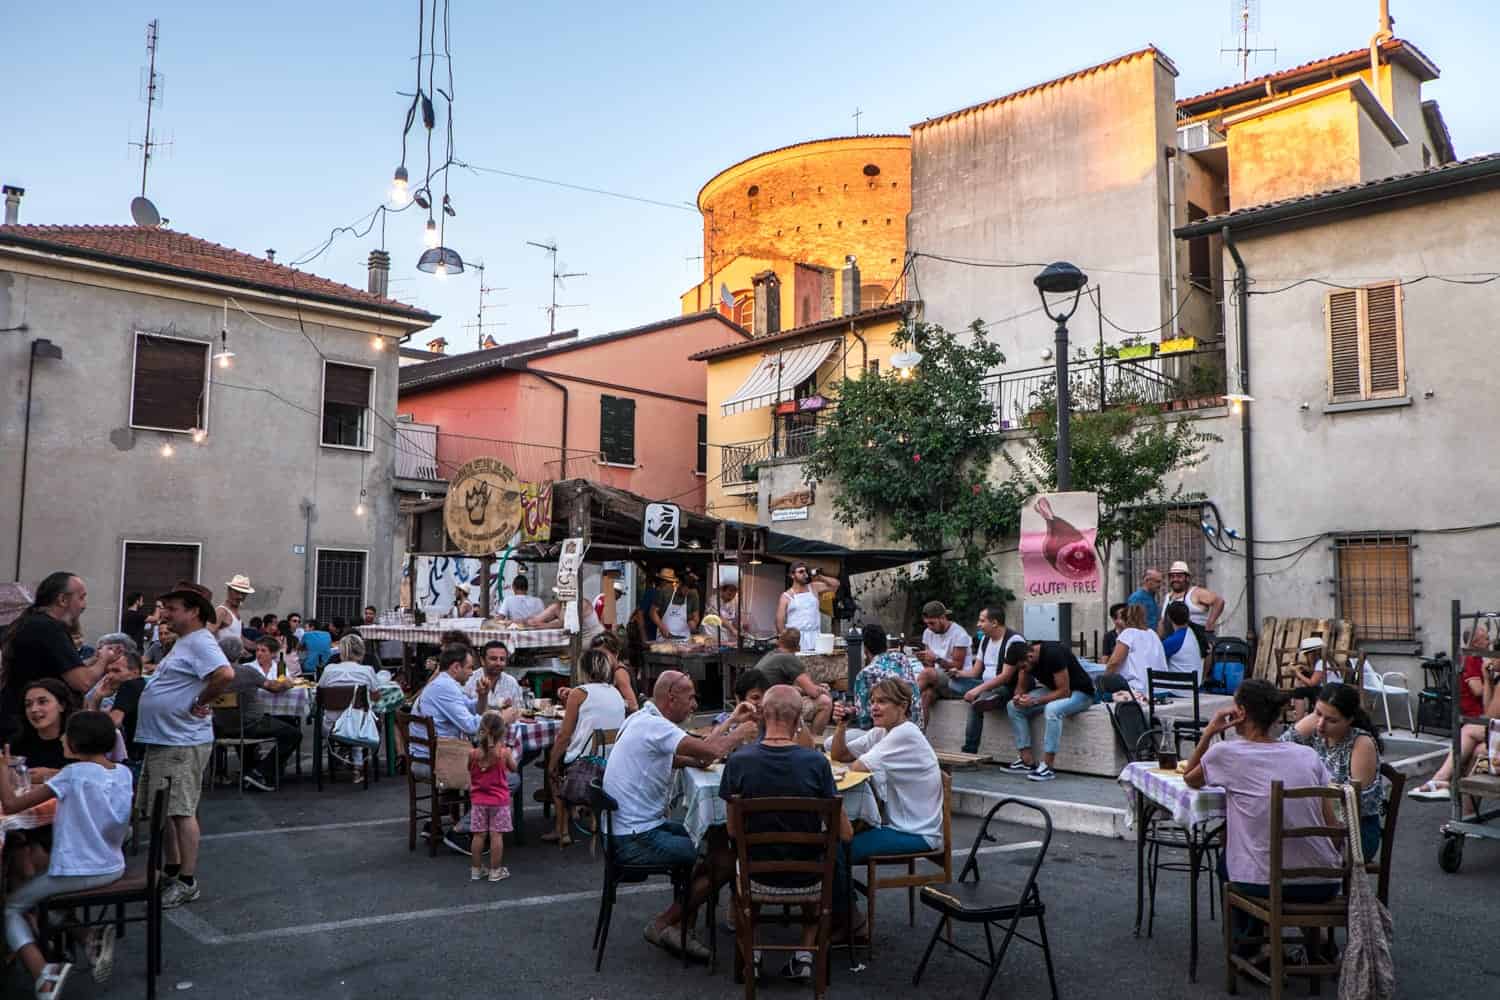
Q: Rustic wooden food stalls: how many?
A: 1